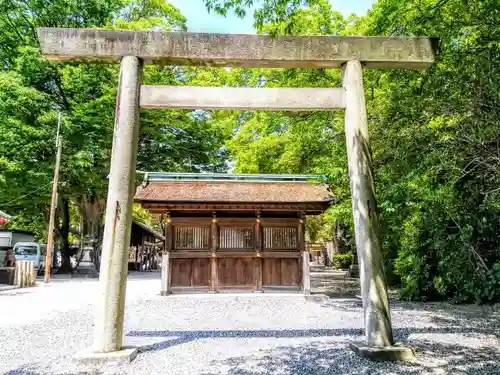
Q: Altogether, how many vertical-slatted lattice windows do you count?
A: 3